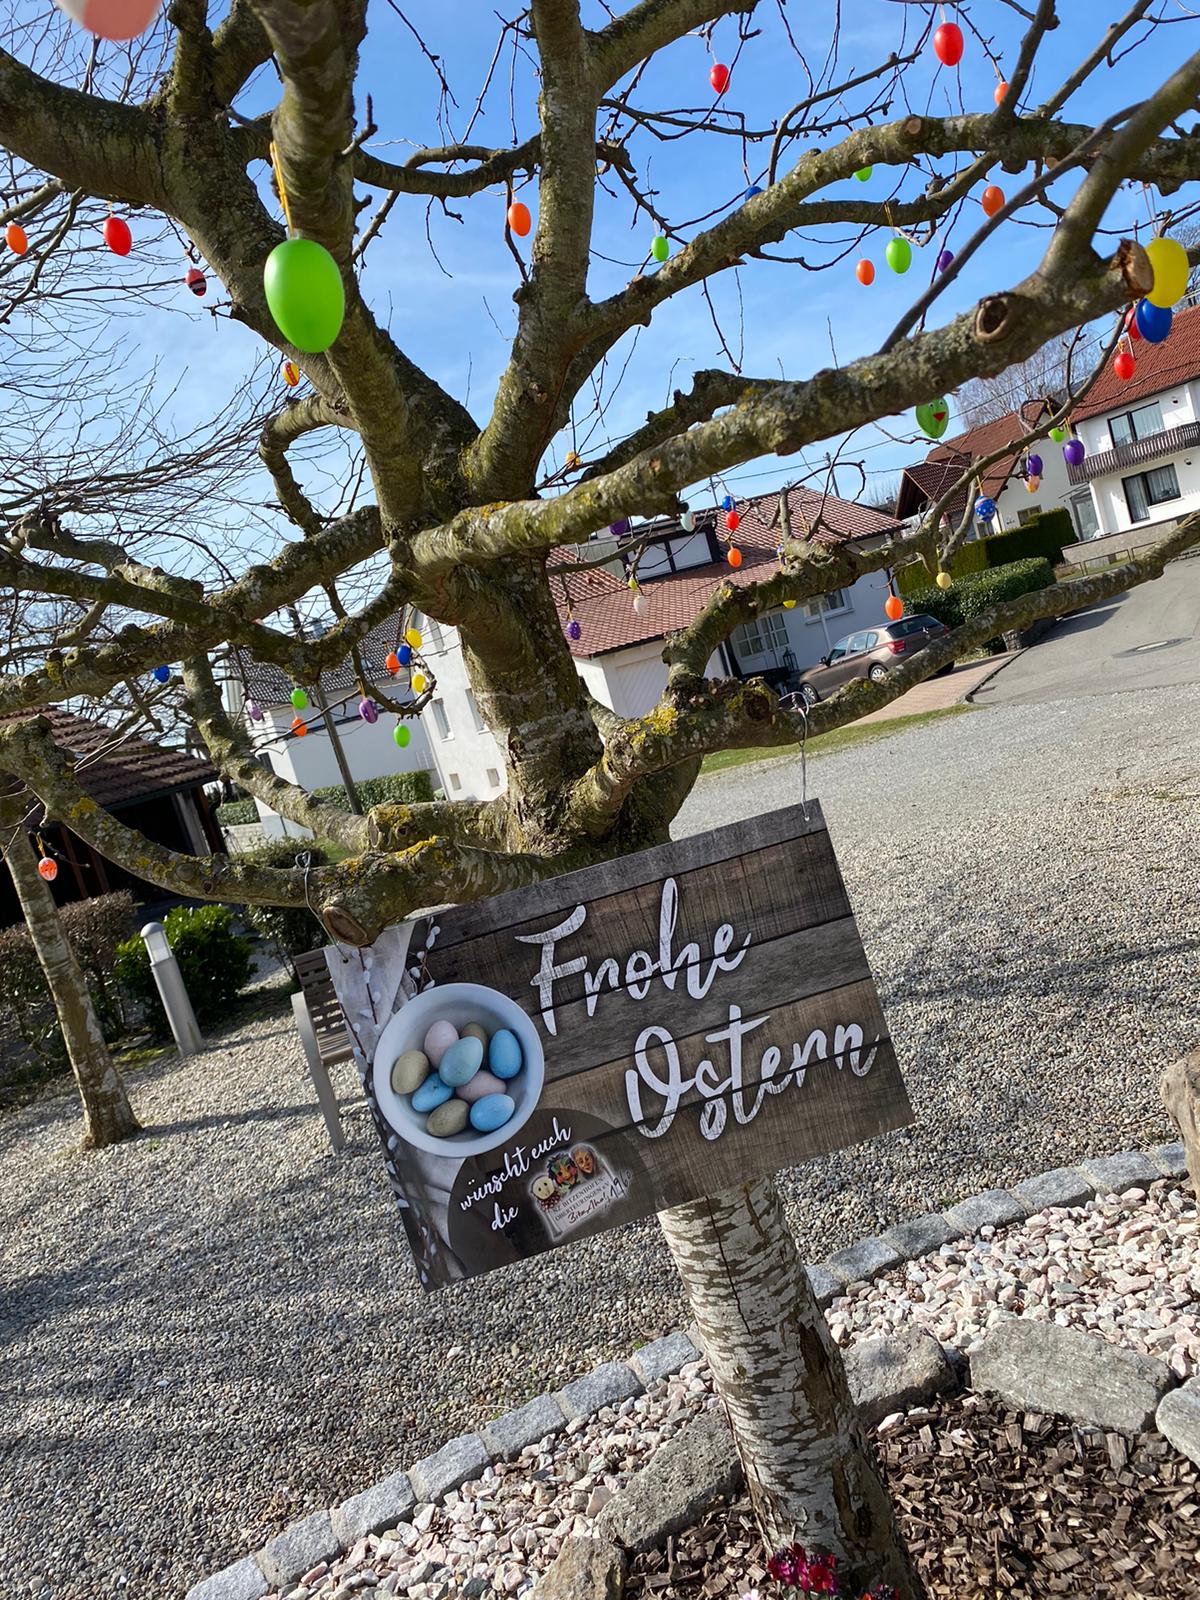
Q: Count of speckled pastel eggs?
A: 9